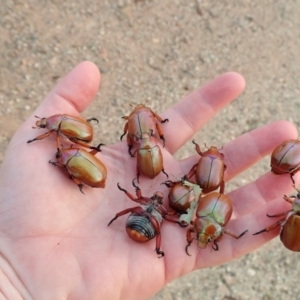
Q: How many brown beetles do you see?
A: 10